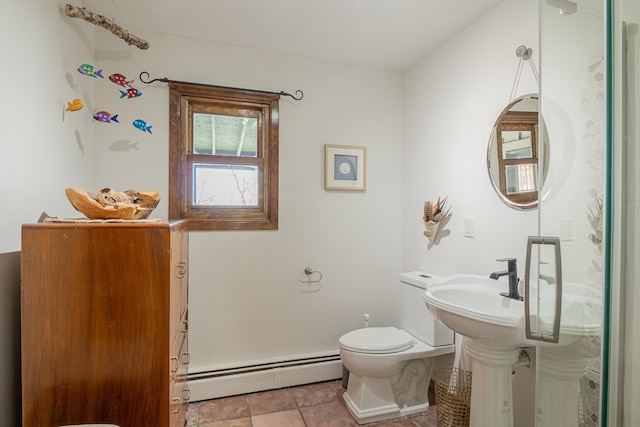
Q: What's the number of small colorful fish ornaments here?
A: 6